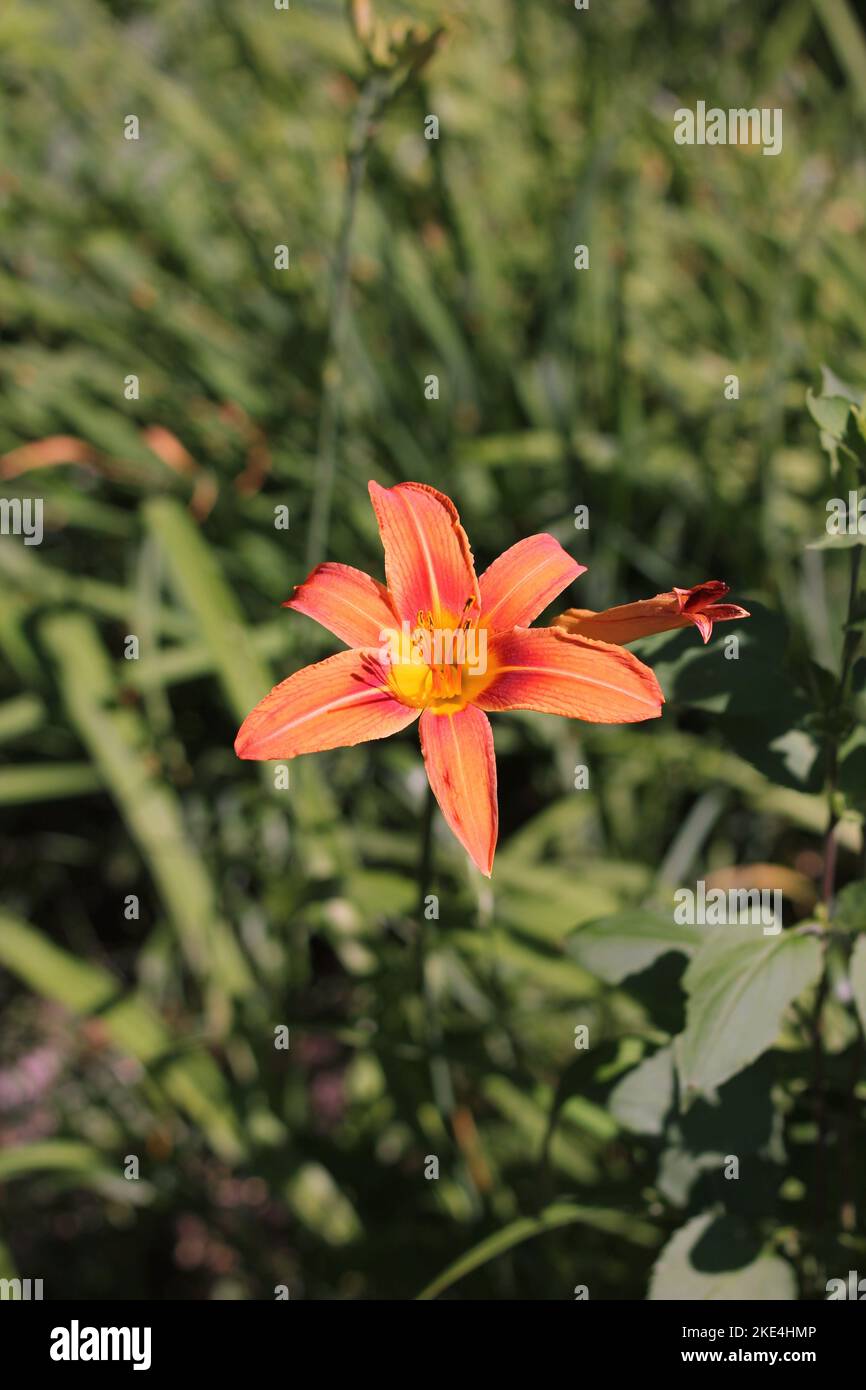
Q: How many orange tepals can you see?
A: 6